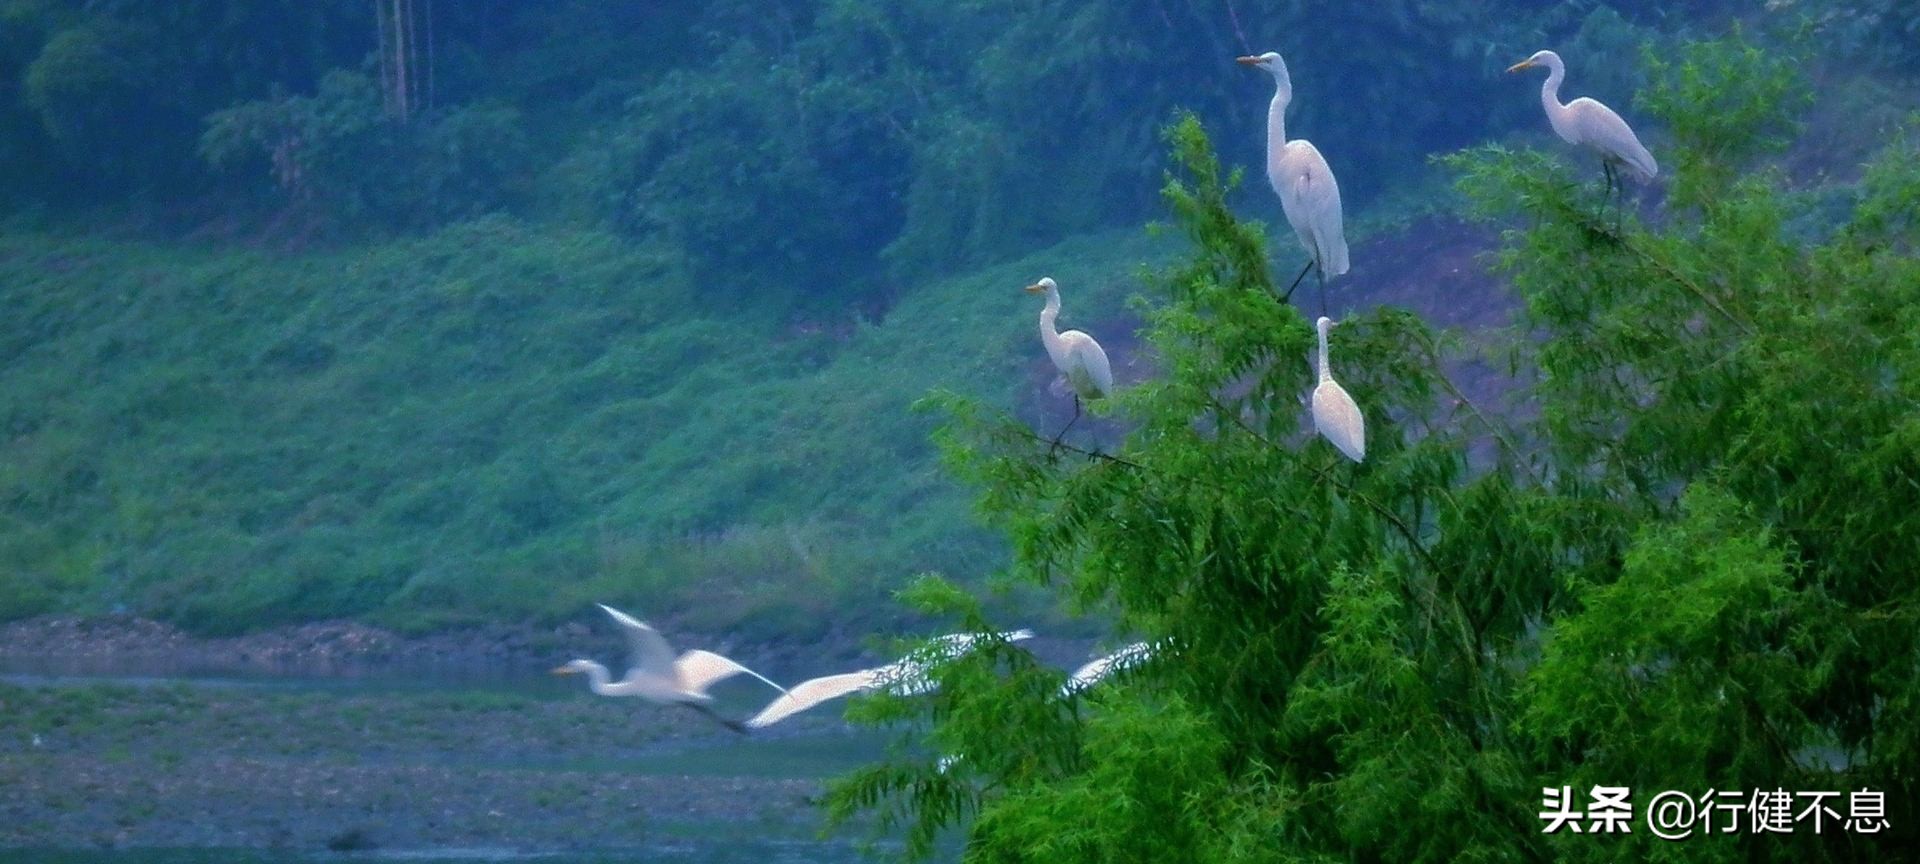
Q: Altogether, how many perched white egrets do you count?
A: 4